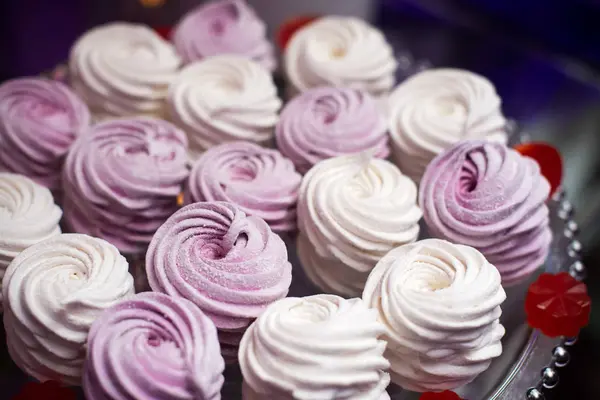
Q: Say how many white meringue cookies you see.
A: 9